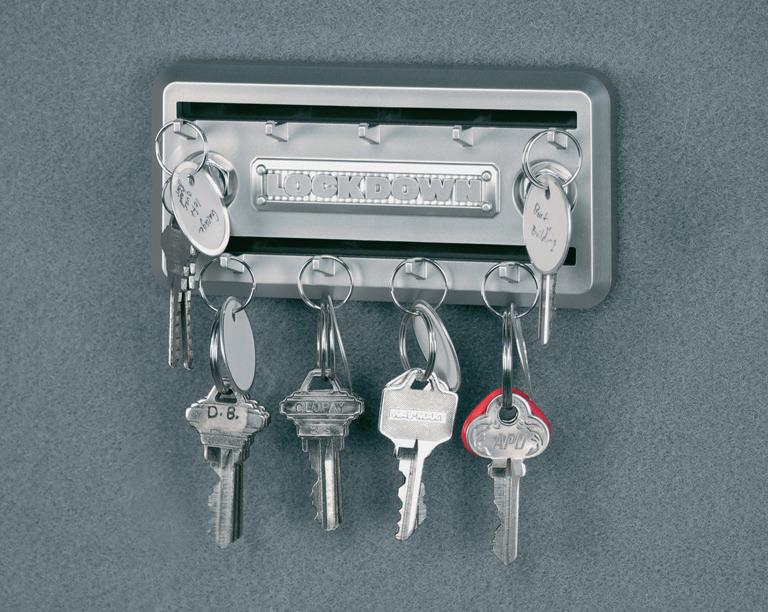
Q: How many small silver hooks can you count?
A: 9